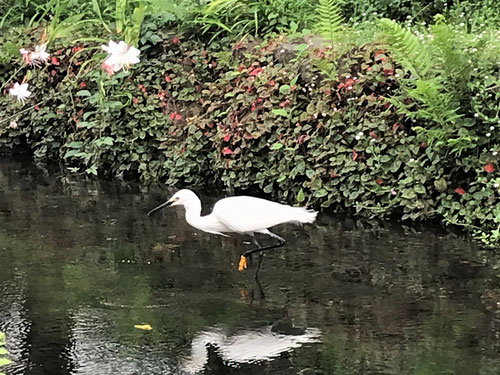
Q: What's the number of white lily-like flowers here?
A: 3